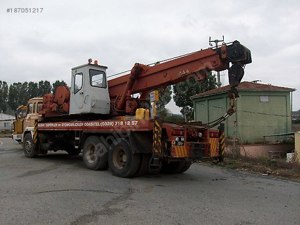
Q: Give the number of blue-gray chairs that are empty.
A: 0